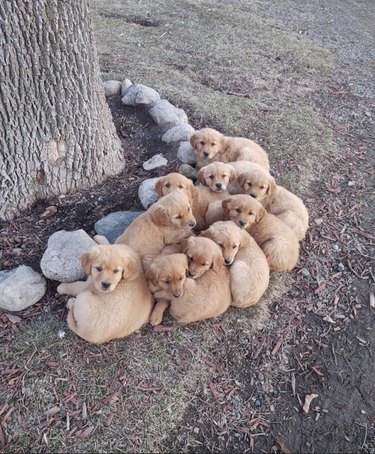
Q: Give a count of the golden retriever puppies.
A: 10